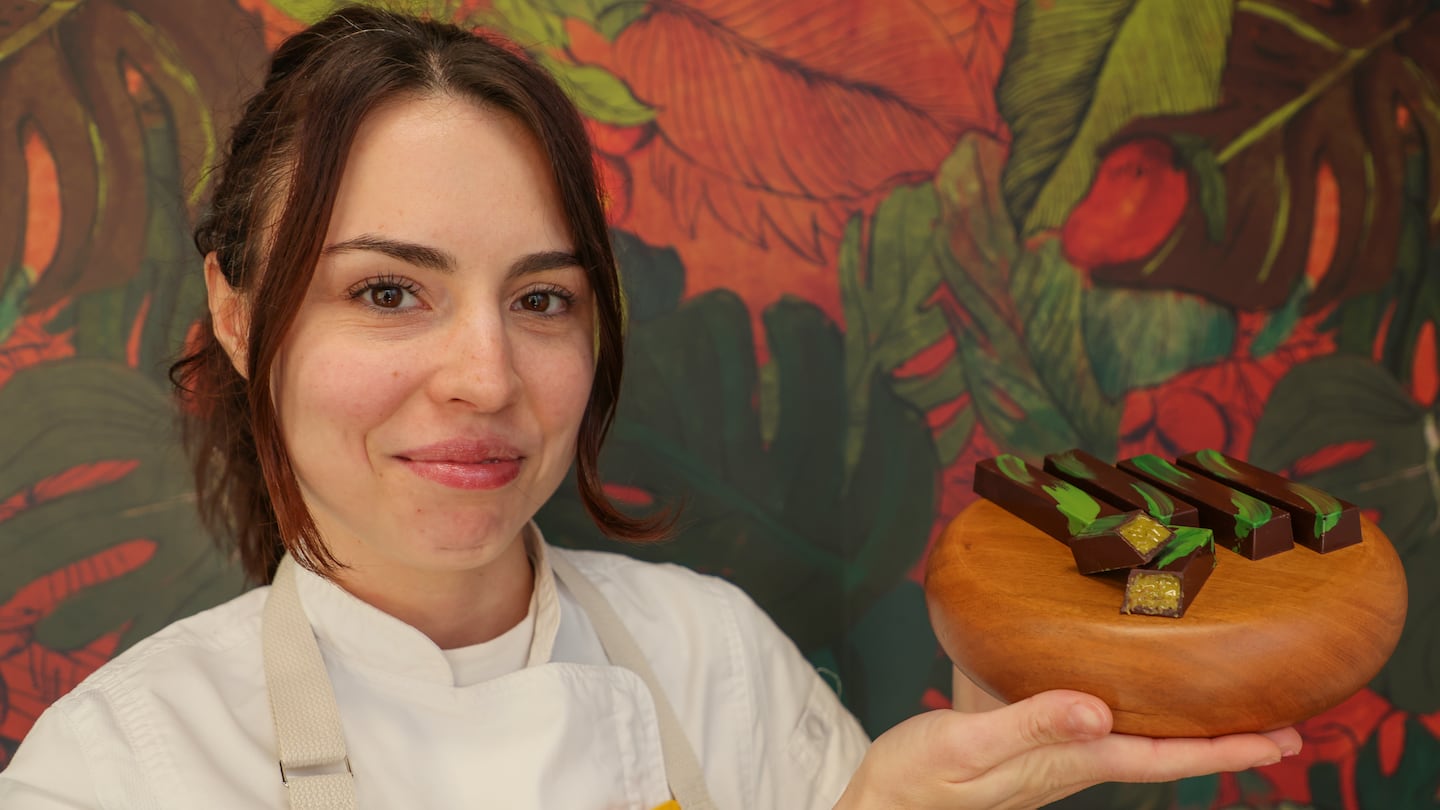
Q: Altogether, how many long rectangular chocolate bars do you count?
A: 4